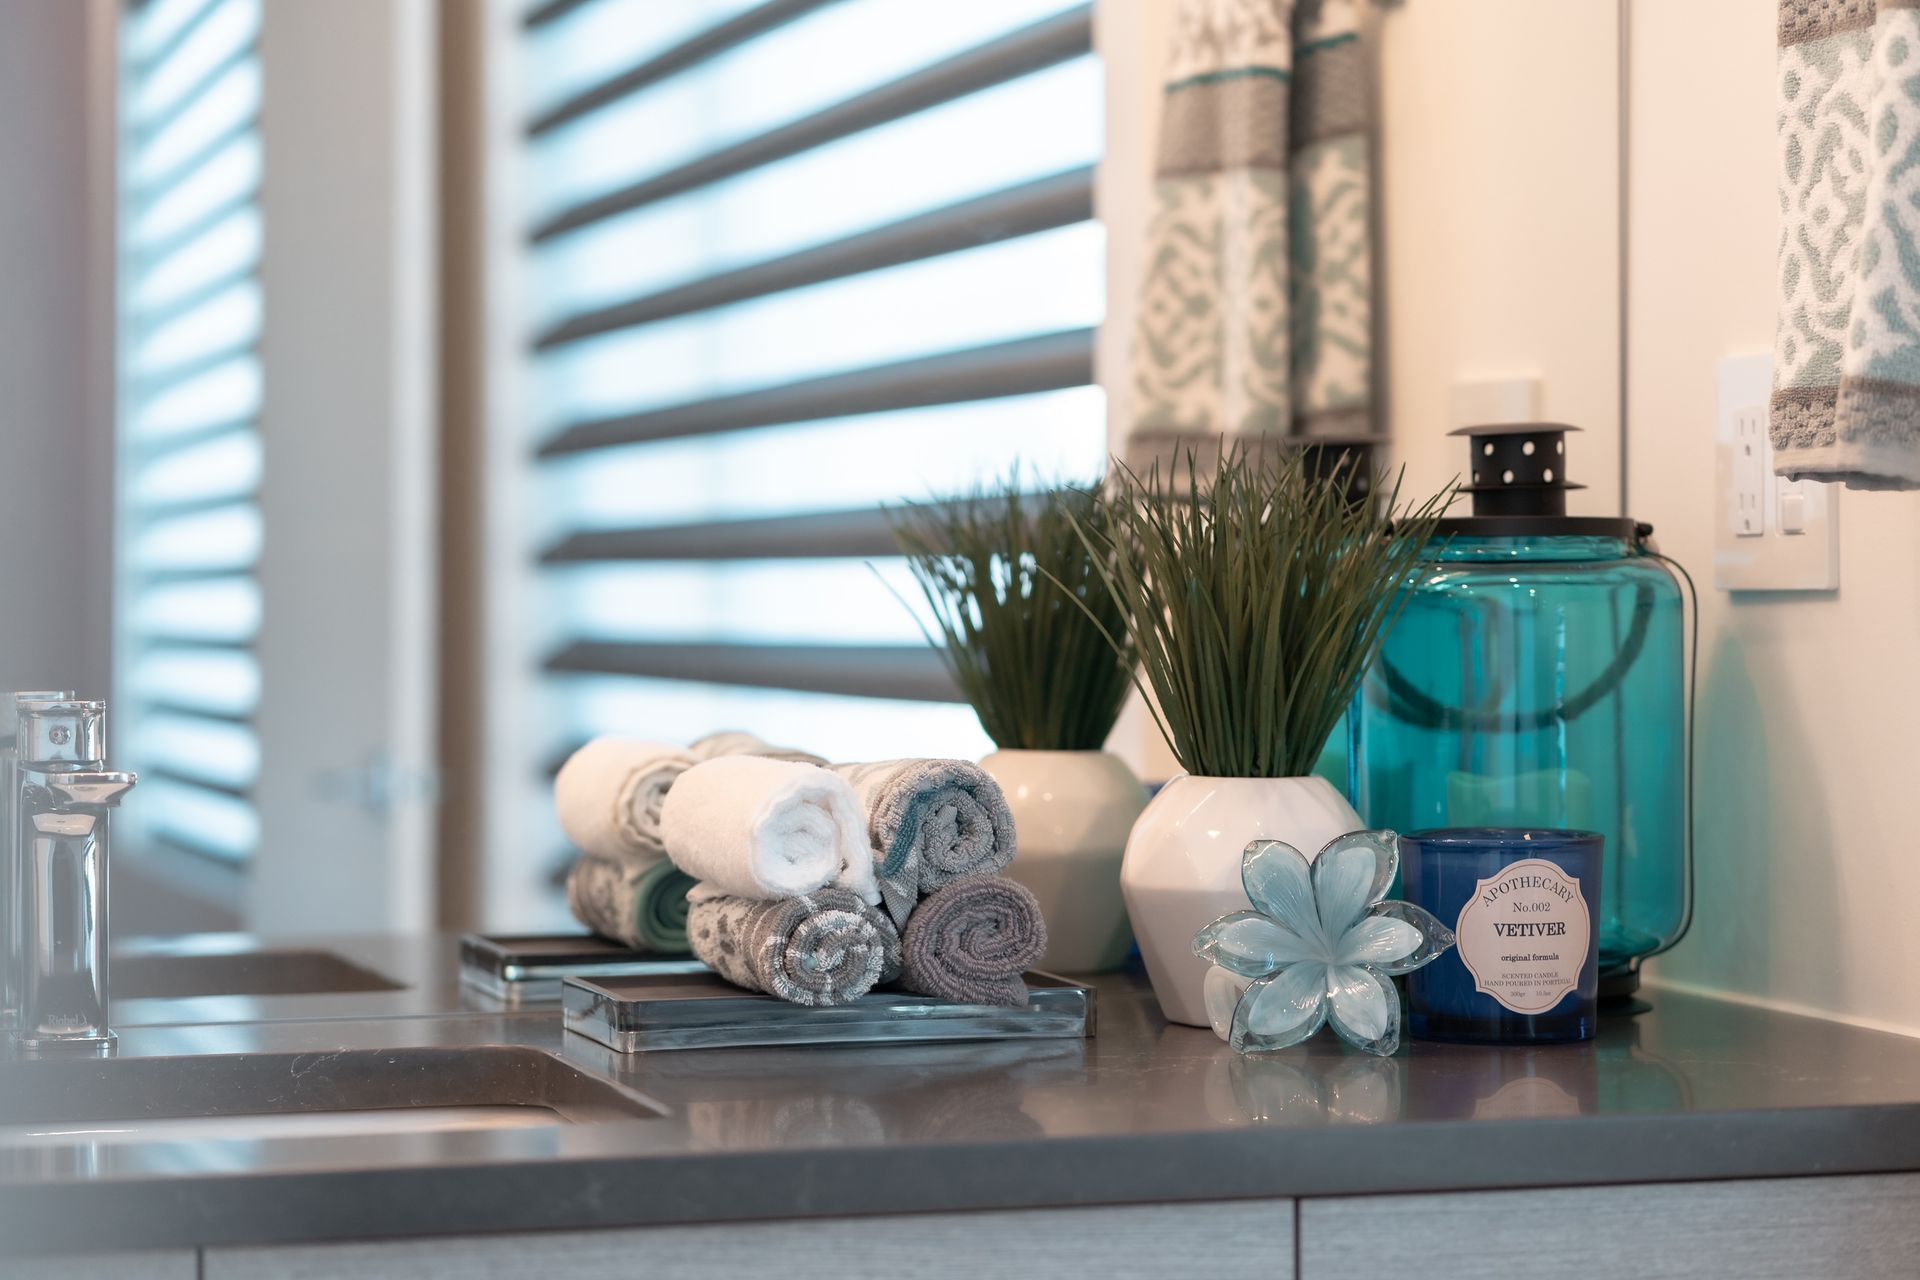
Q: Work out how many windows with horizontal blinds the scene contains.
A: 2